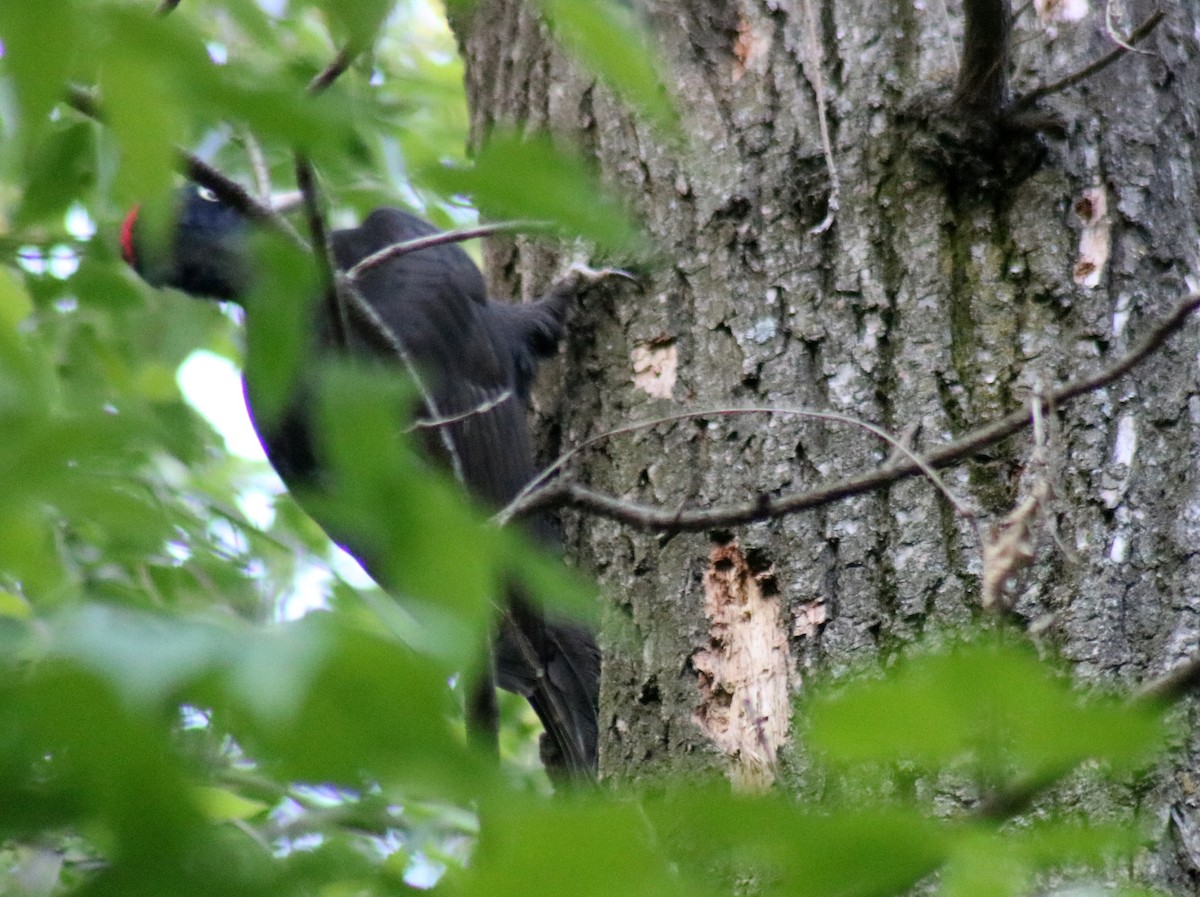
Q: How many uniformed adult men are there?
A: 0